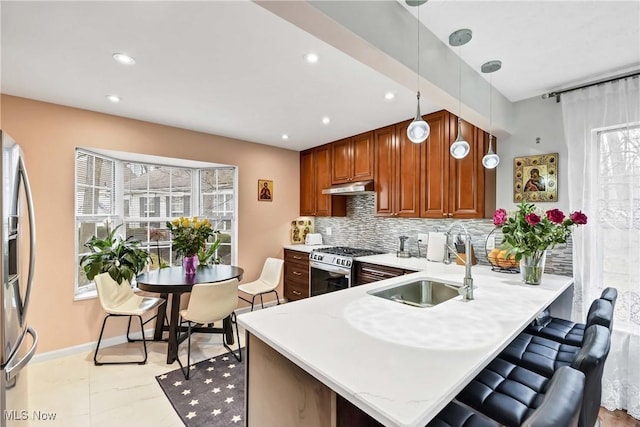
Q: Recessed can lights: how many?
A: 6